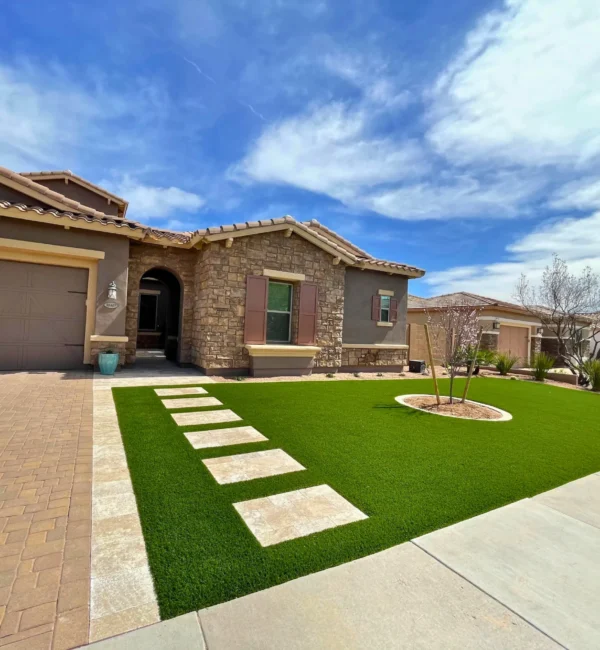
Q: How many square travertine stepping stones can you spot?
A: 6